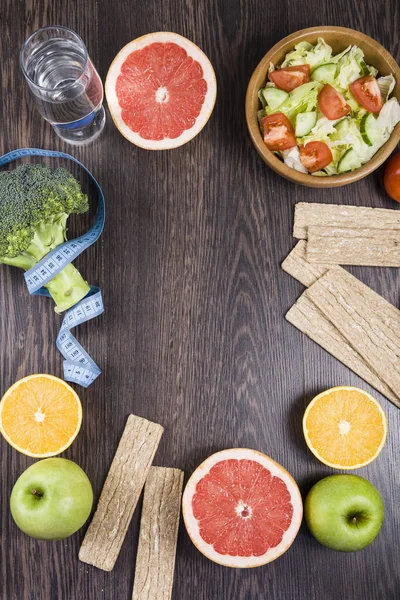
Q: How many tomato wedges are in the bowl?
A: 5